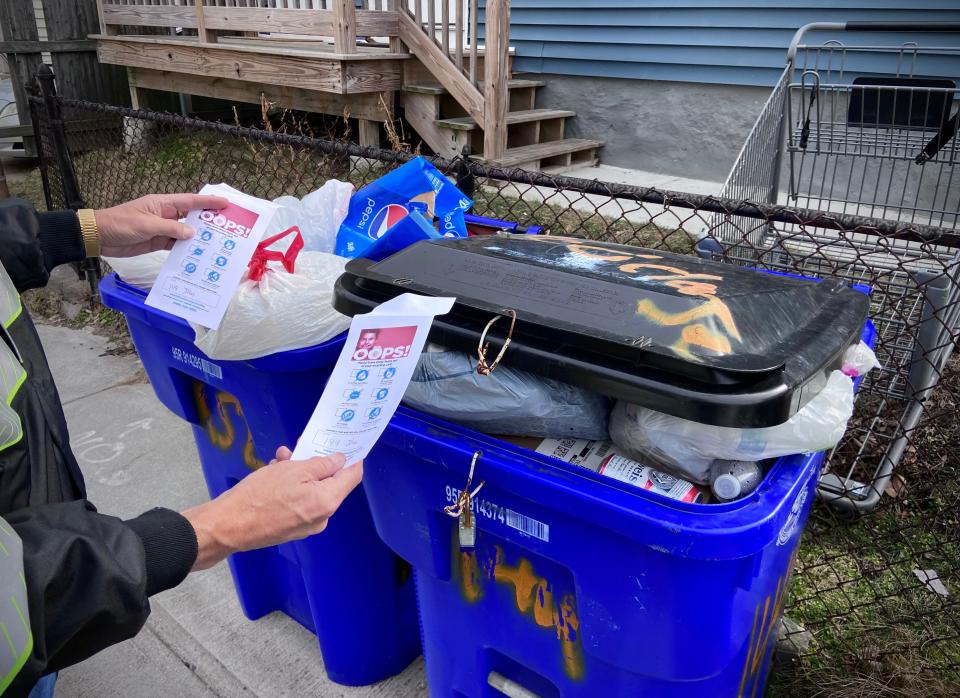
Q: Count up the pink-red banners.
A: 2